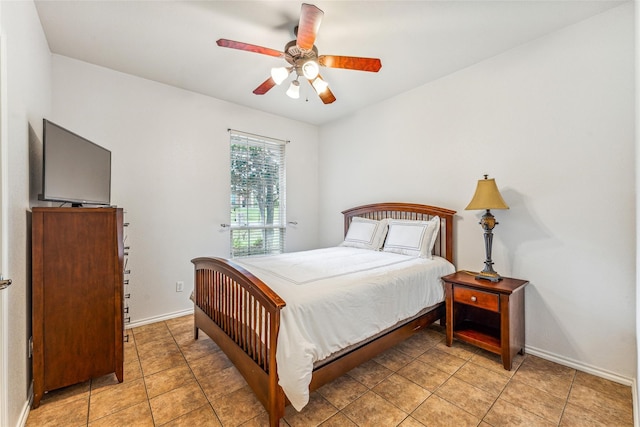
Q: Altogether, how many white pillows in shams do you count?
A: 2